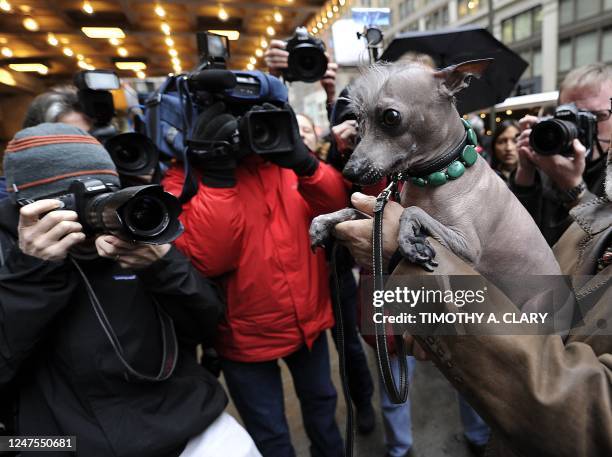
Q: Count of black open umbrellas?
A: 1